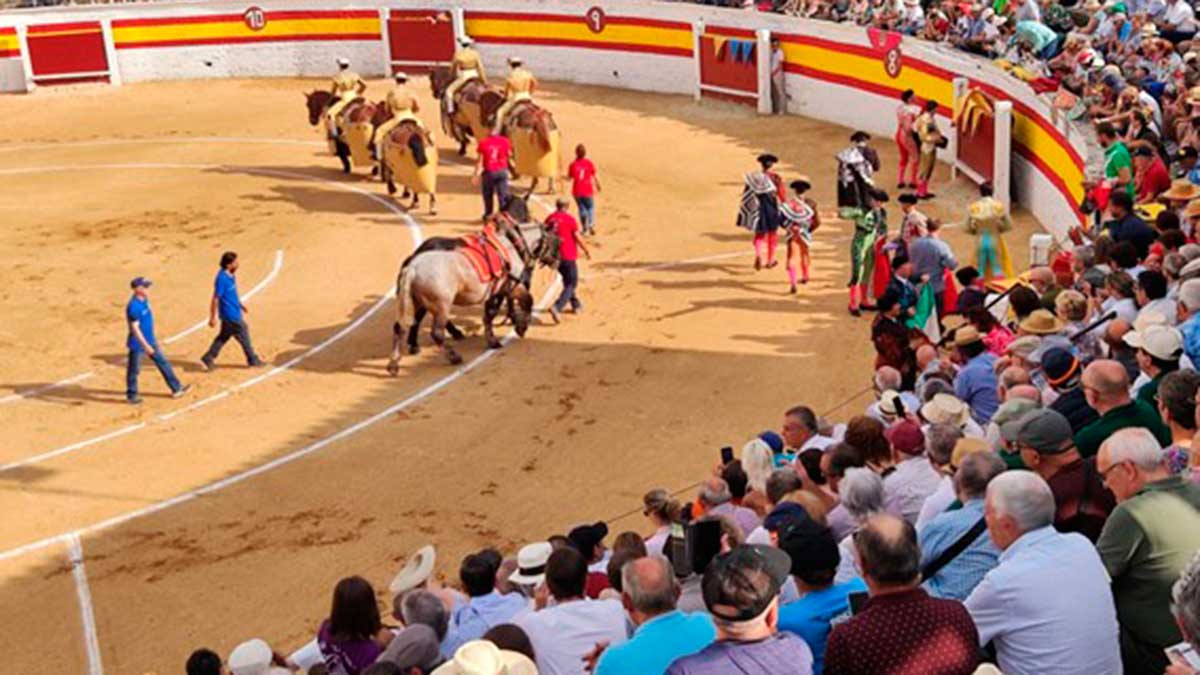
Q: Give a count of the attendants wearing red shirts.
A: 3